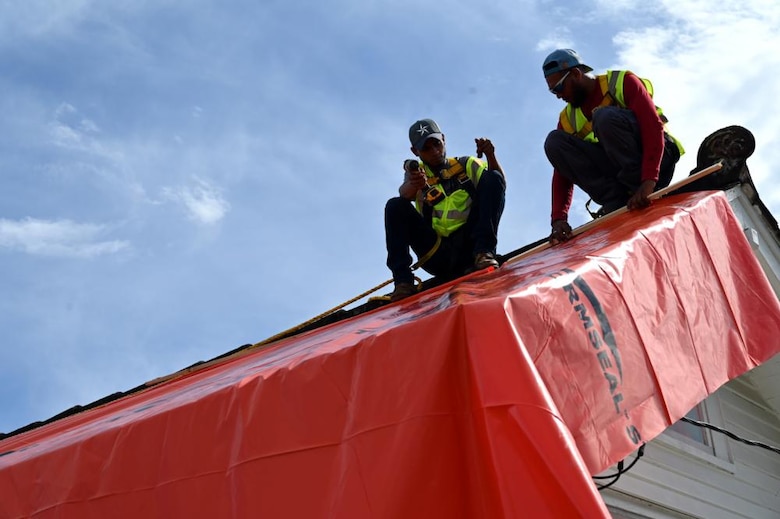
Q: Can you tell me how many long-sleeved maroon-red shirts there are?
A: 1